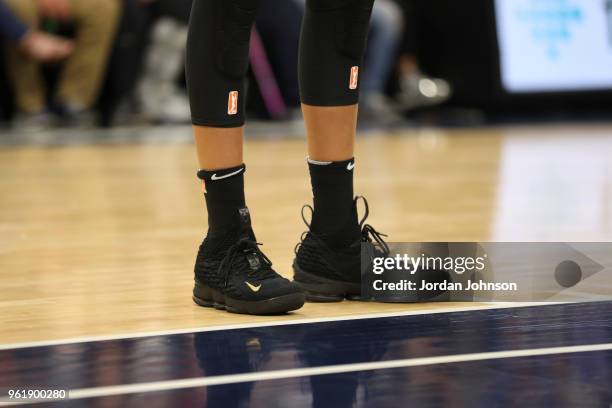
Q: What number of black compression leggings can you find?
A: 2